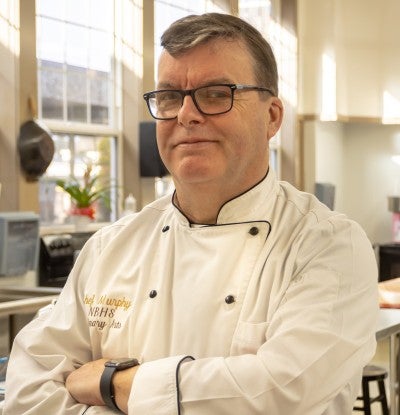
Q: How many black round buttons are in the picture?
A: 4